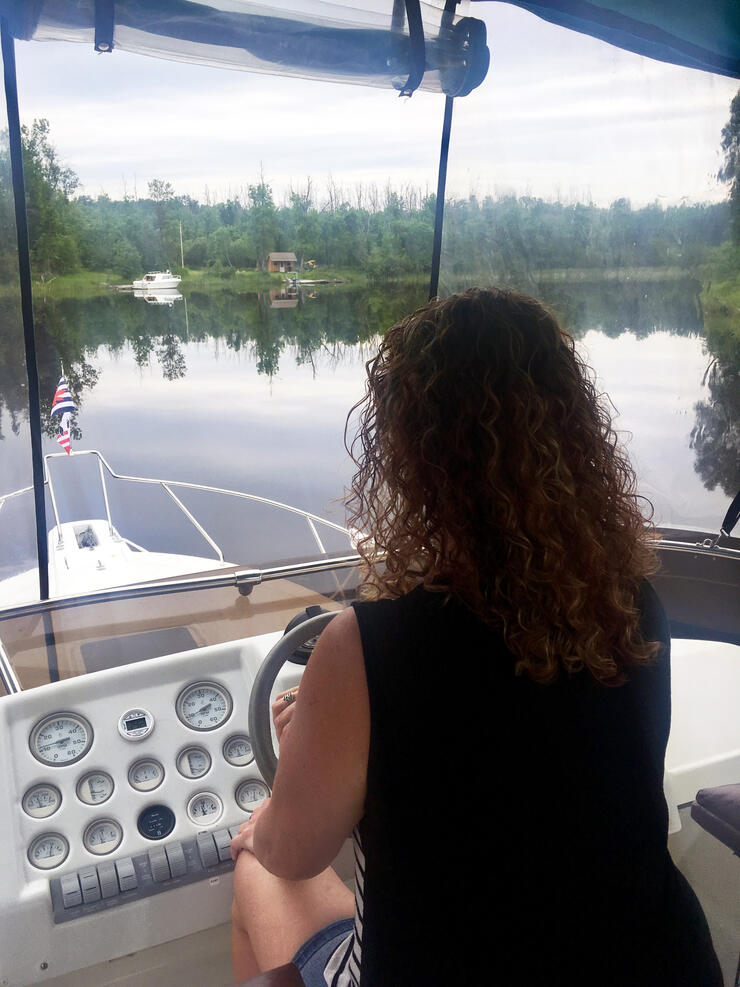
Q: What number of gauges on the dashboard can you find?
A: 13